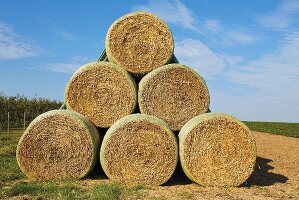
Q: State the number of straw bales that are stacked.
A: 6